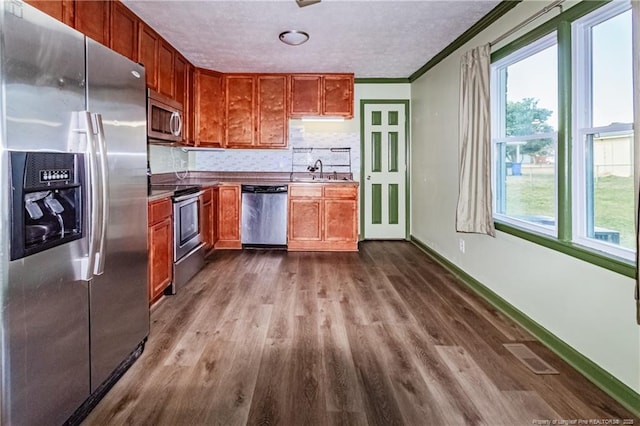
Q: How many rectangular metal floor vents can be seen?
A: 1